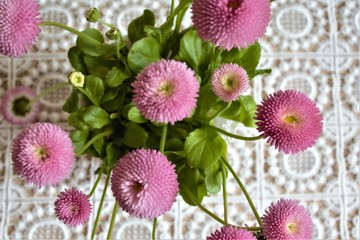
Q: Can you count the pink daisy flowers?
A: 11